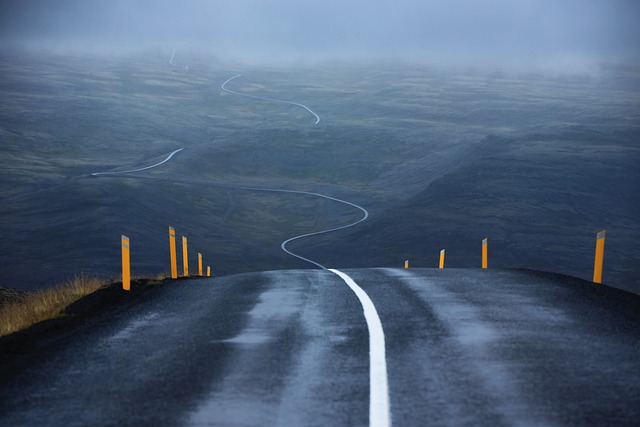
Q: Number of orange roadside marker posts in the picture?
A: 9